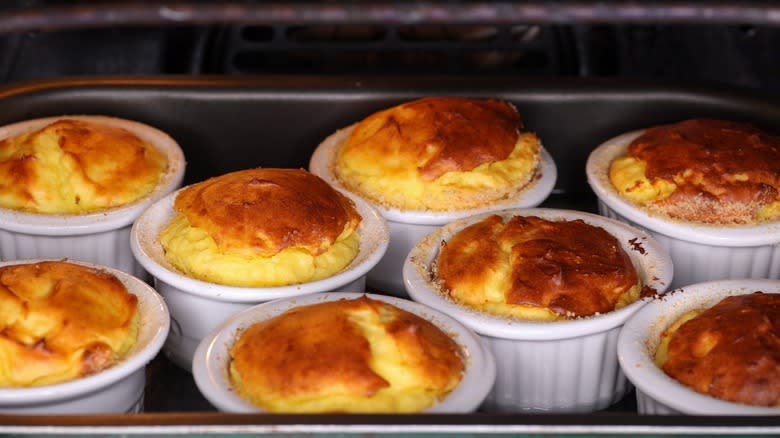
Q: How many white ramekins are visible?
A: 8